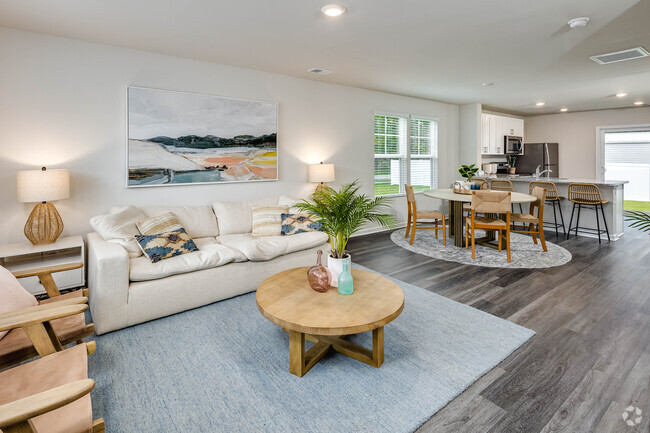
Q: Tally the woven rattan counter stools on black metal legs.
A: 4